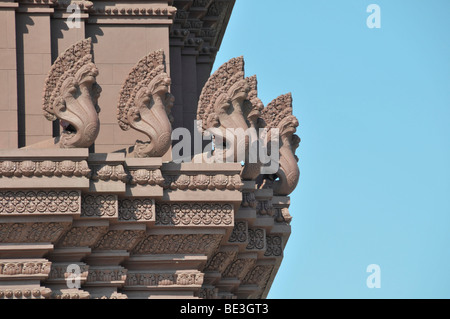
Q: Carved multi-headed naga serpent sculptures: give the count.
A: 5